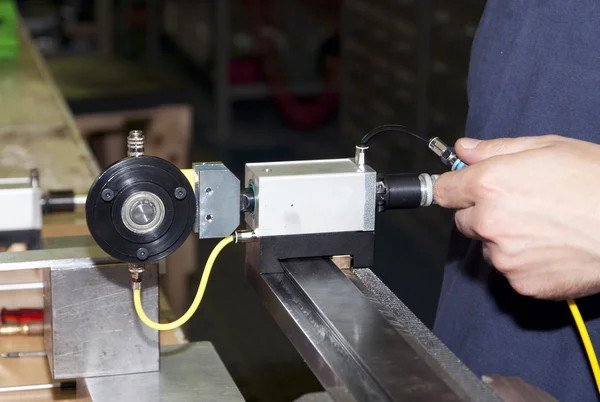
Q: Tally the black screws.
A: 3